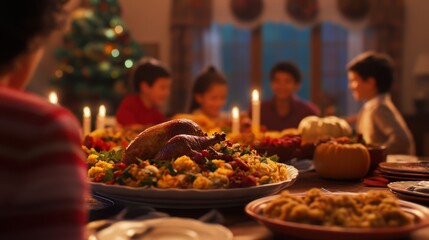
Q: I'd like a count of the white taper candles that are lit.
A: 5